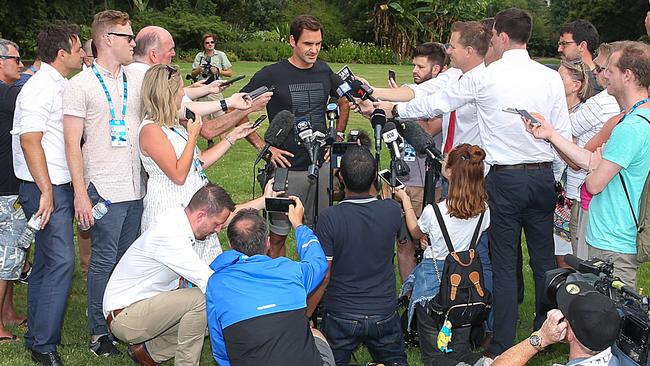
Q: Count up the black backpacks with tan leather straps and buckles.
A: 1